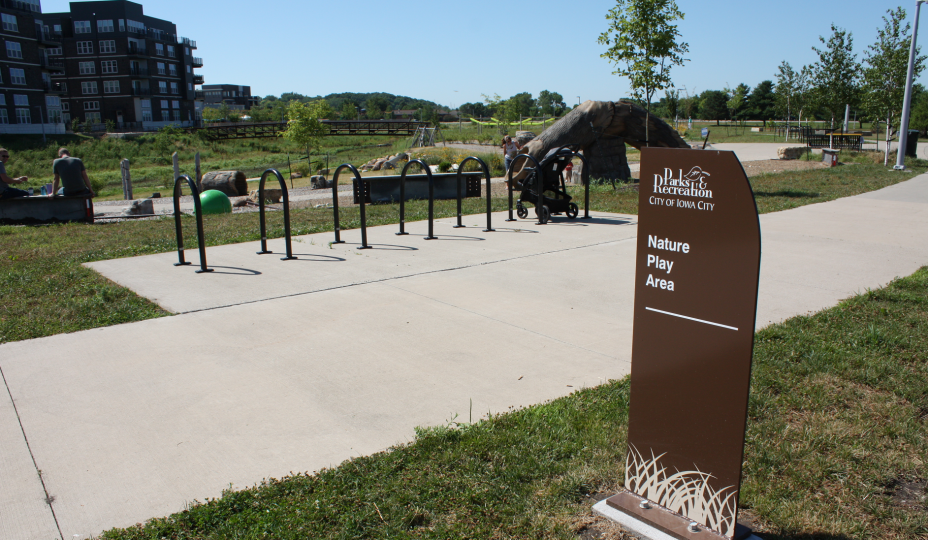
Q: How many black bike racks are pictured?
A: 7